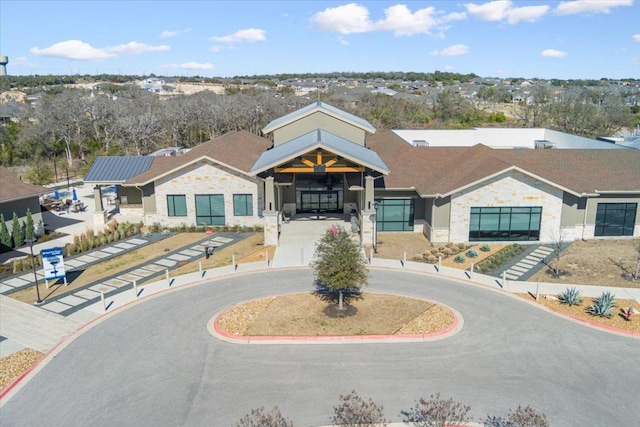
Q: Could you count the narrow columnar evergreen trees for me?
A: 3